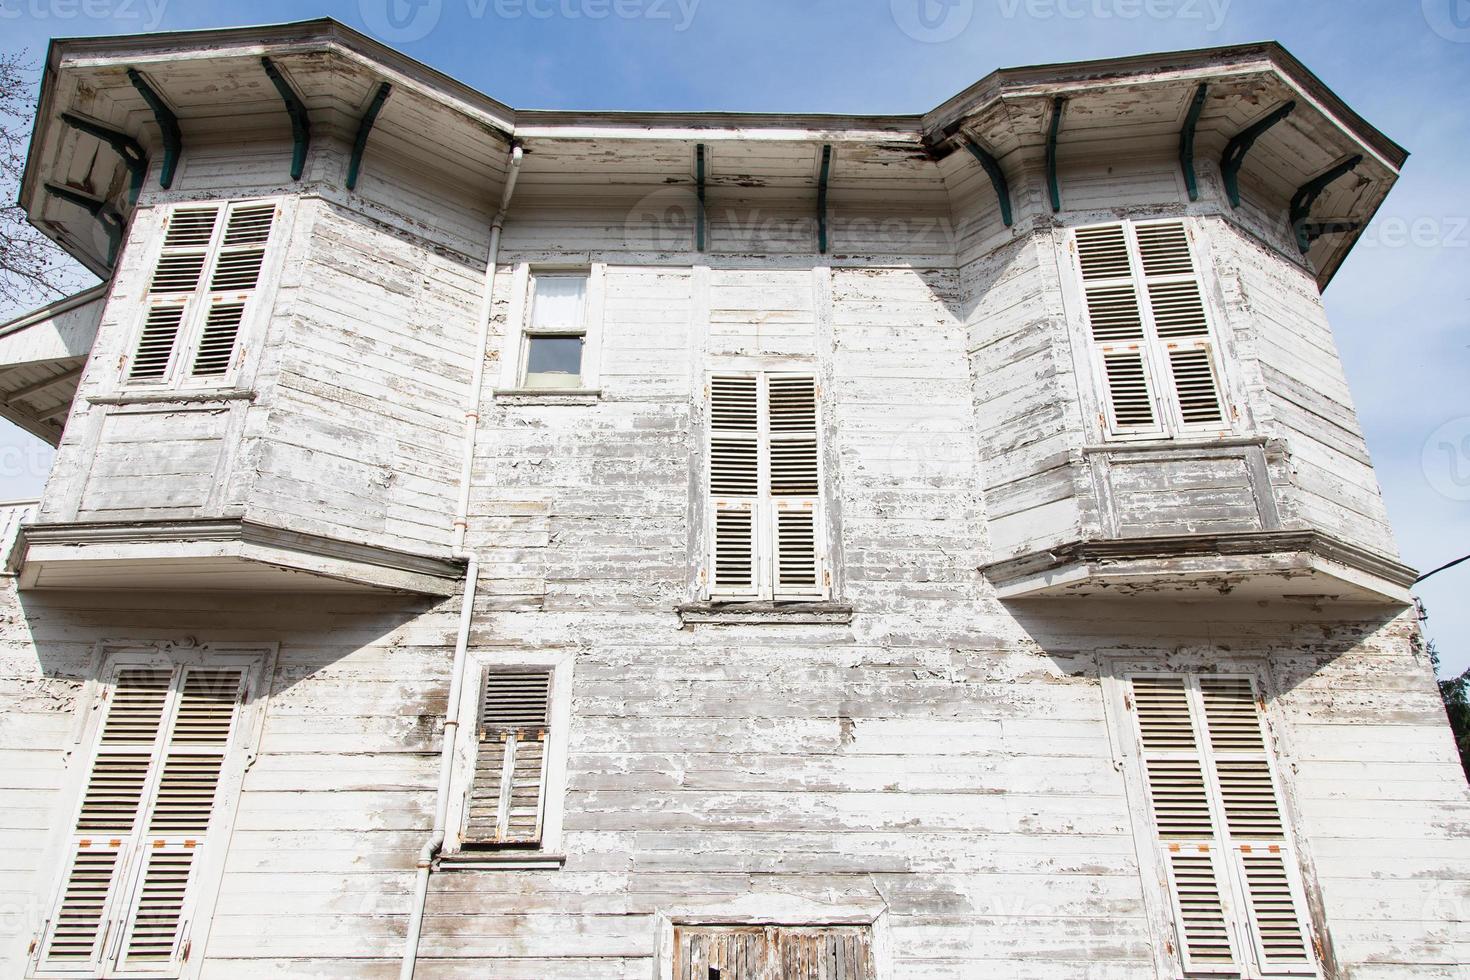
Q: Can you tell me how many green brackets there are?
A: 13